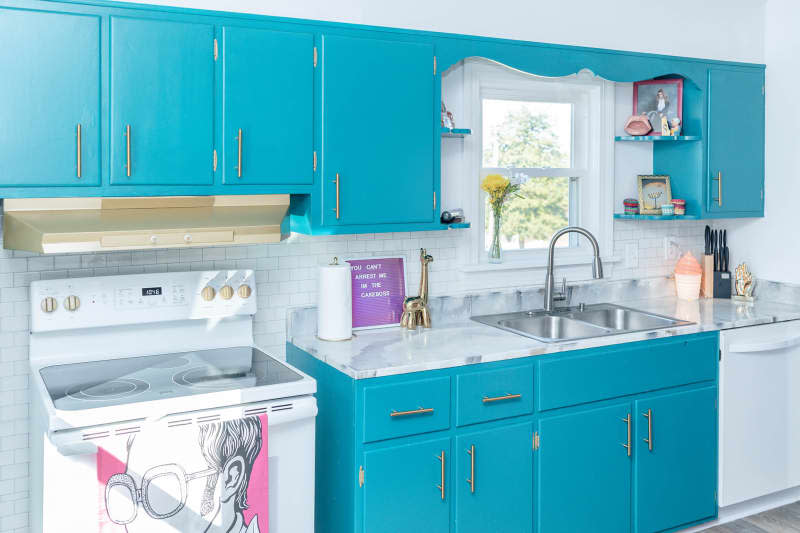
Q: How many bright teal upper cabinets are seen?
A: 5